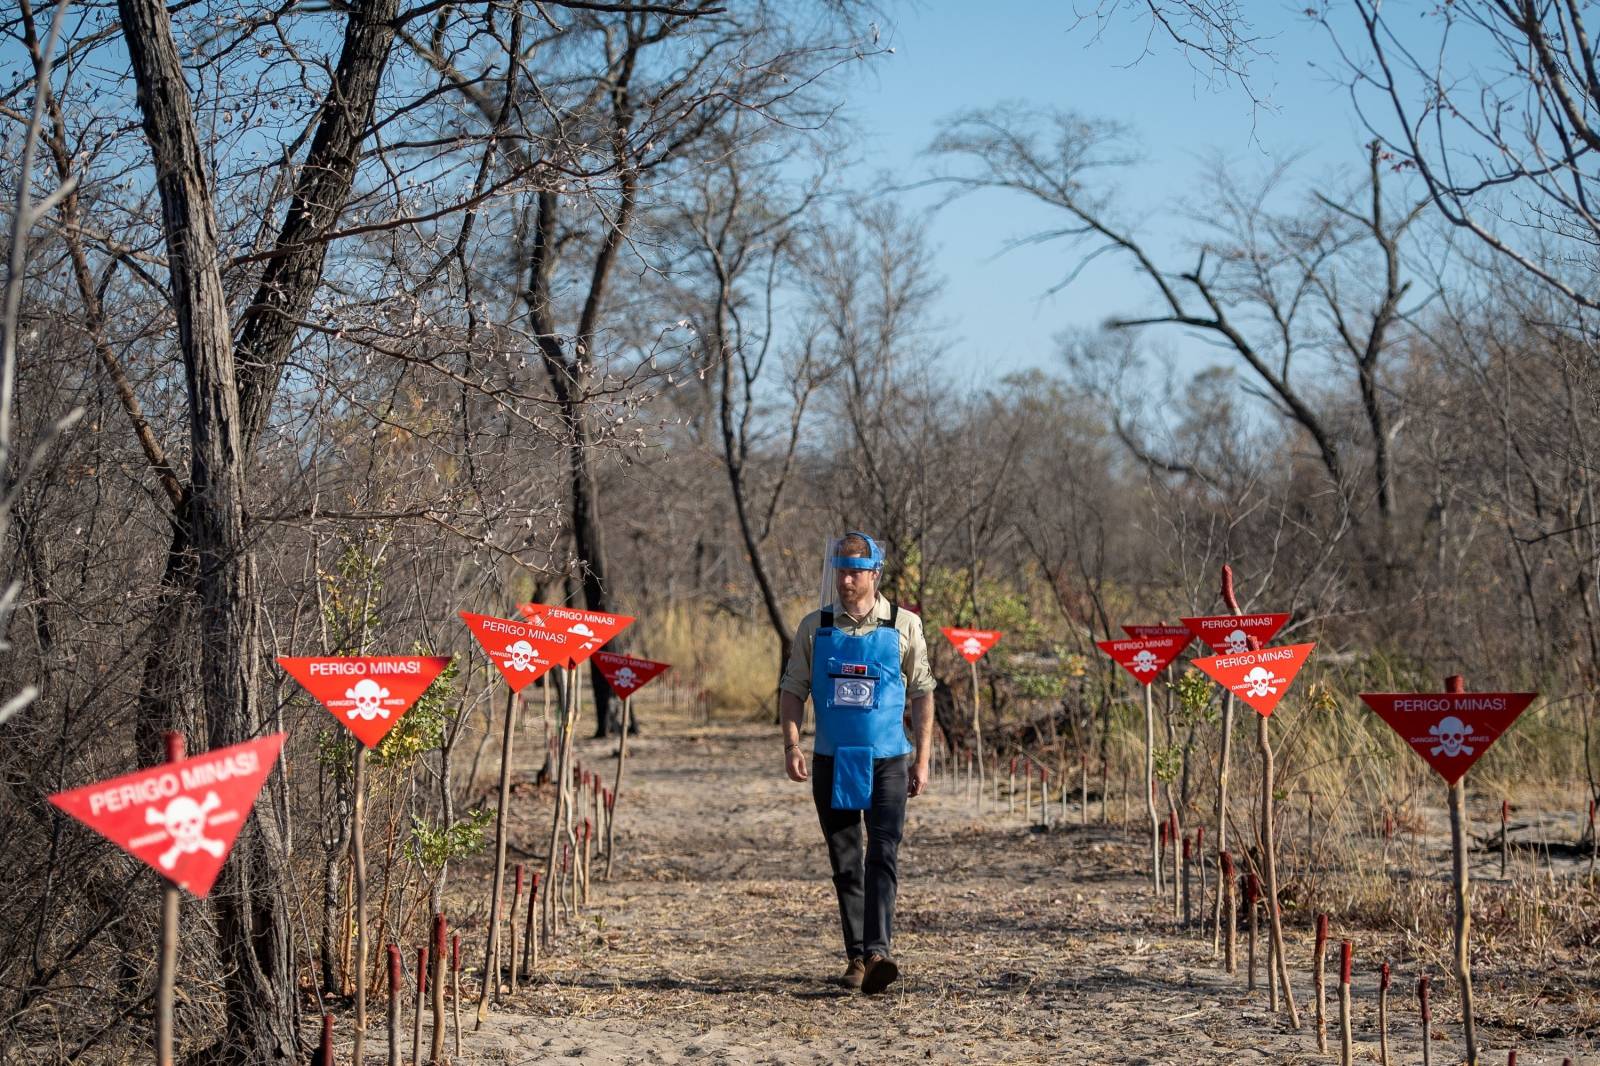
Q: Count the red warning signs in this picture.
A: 11